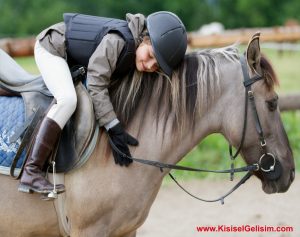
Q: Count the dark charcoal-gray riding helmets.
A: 1